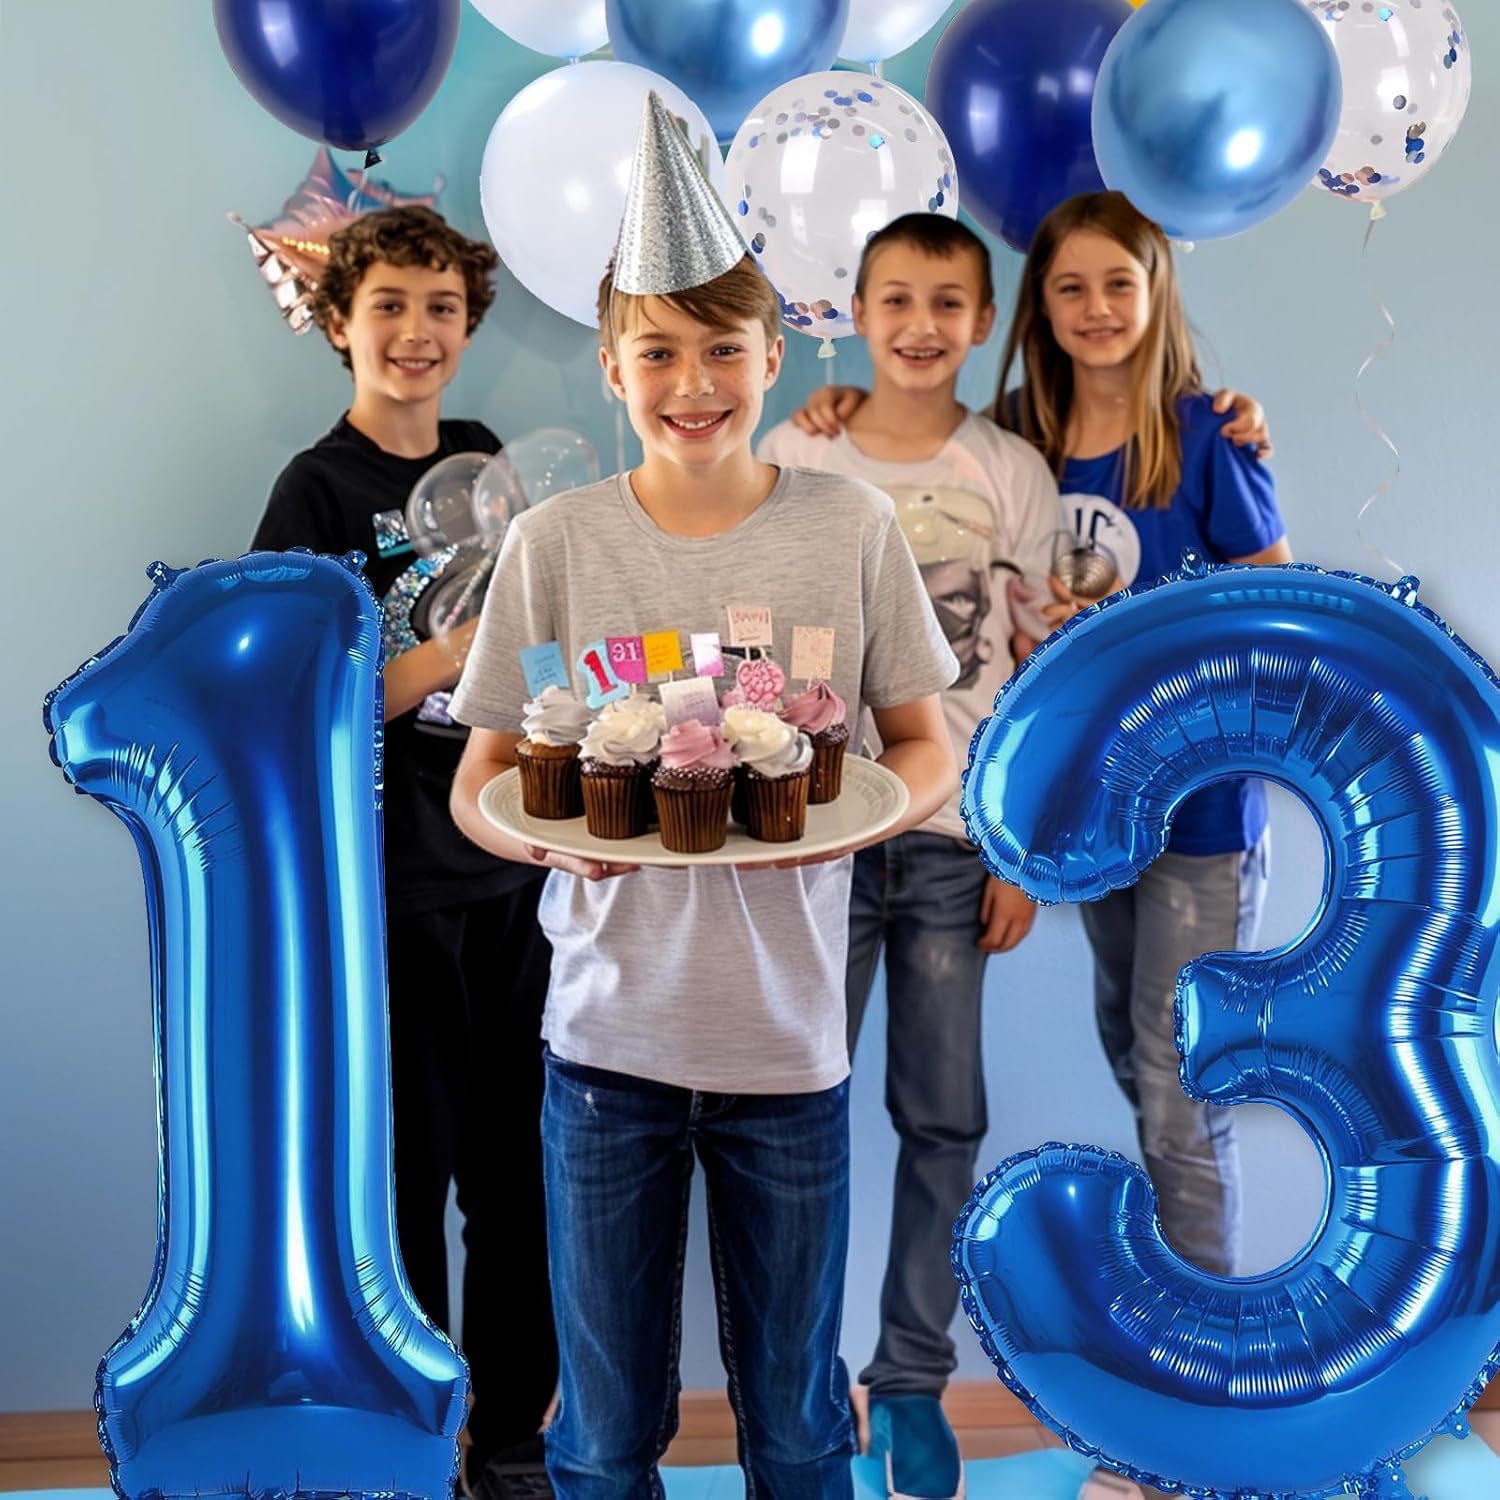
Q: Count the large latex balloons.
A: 9